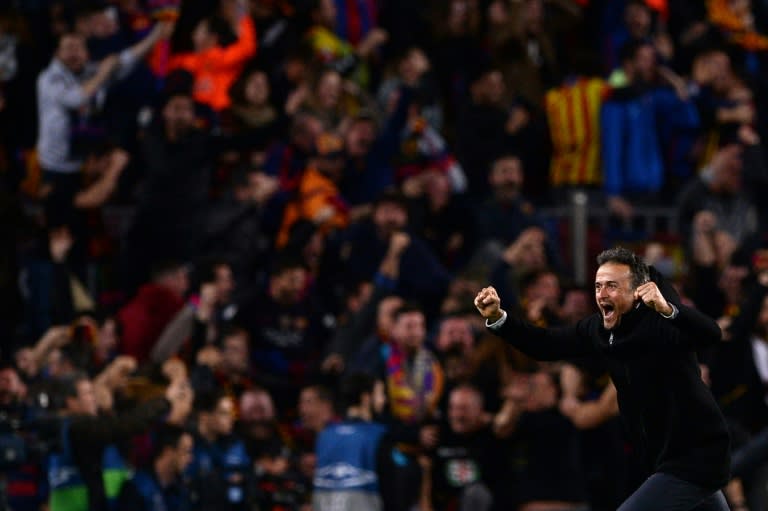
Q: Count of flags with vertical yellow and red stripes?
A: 1